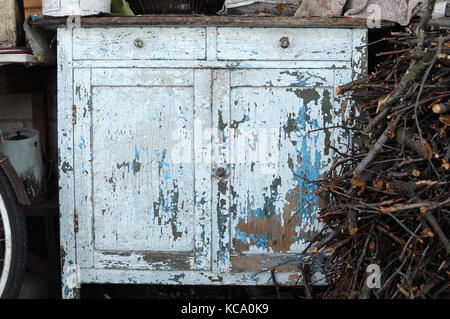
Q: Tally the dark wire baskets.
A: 1